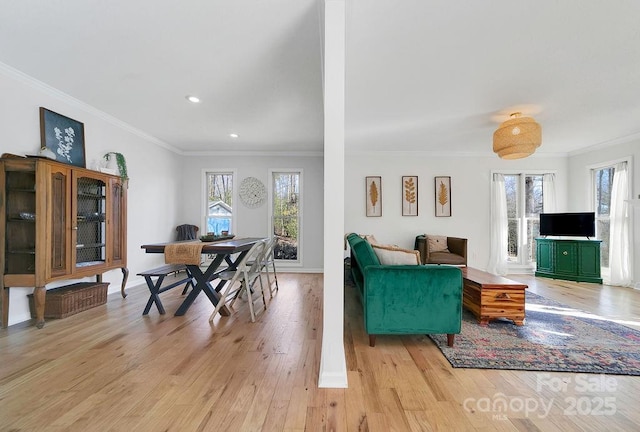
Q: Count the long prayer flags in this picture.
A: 0